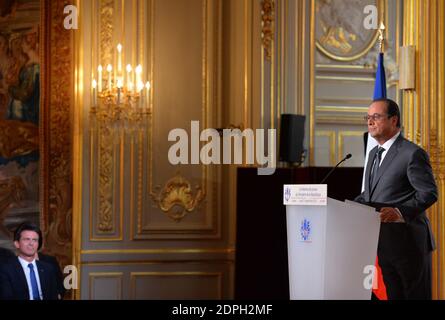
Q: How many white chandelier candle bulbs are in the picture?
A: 9